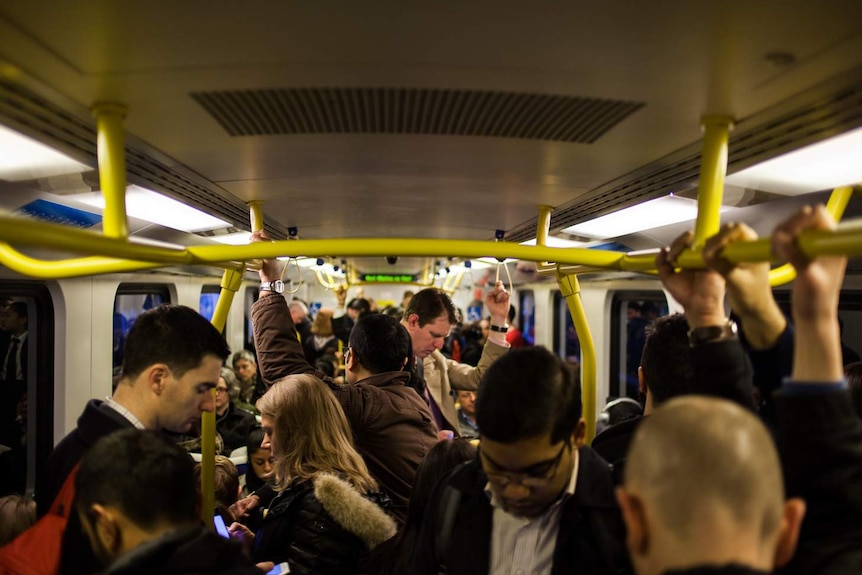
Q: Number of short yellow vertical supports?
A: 4